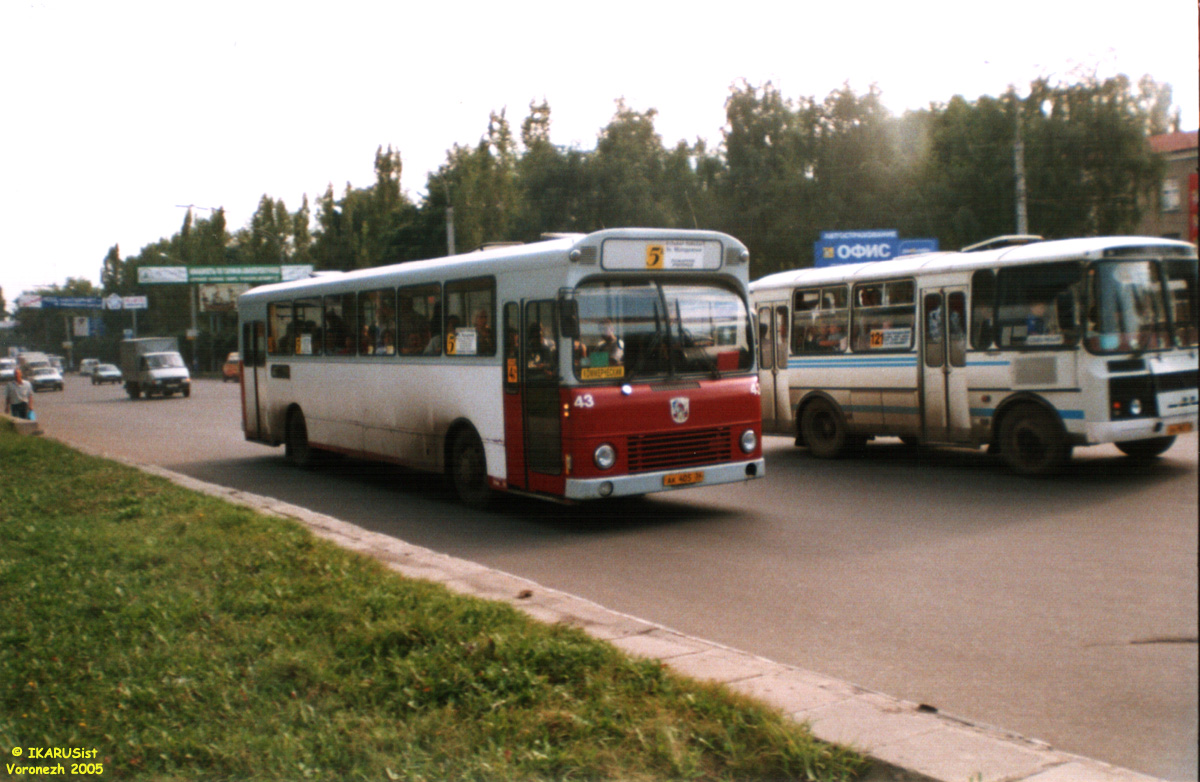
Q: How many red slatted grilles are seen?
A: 1